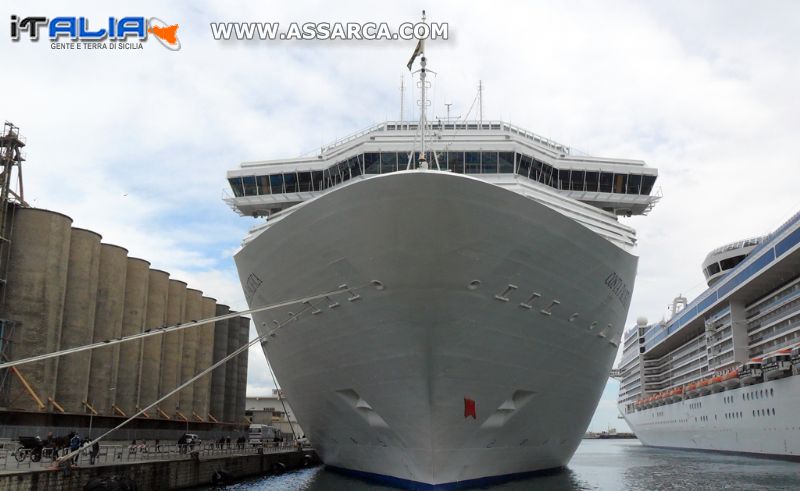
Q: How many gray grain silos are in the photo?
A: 11